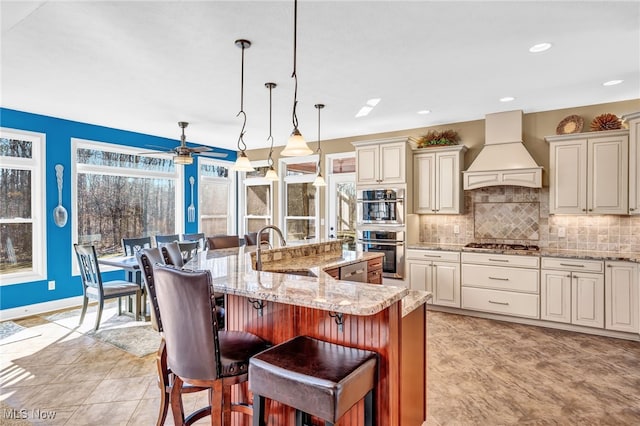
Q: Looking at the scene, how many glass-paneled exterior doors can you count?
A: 1